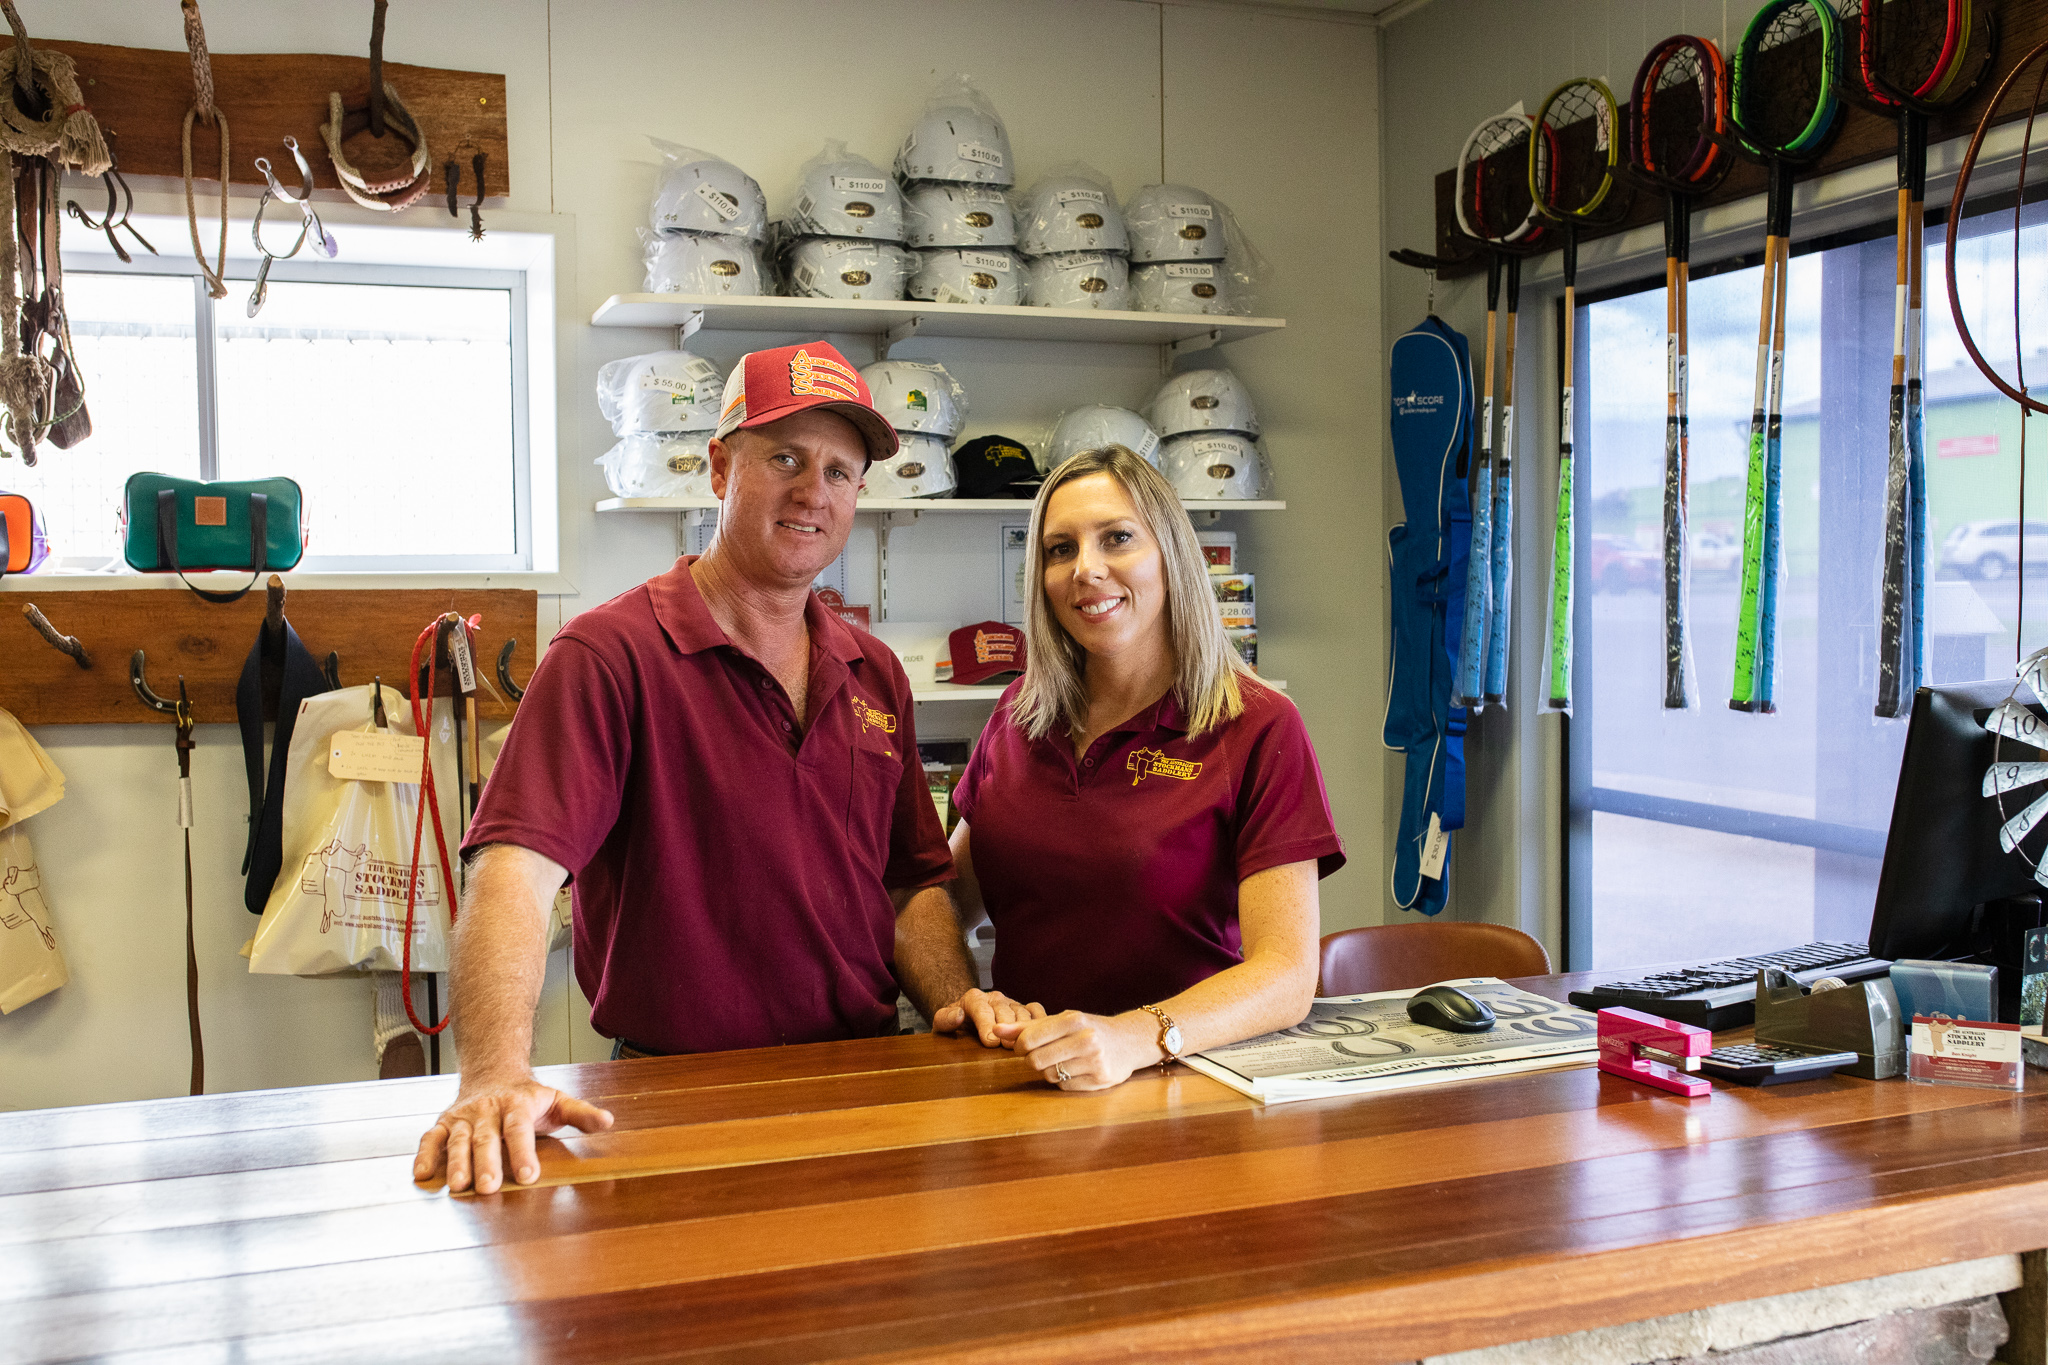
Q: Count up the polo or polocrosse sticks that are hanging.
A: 9